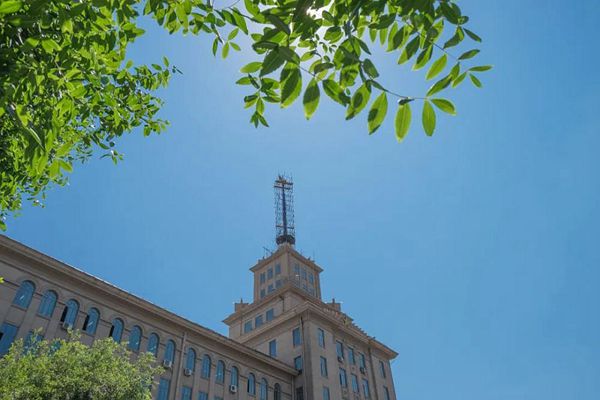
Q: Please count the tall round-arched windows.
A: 15